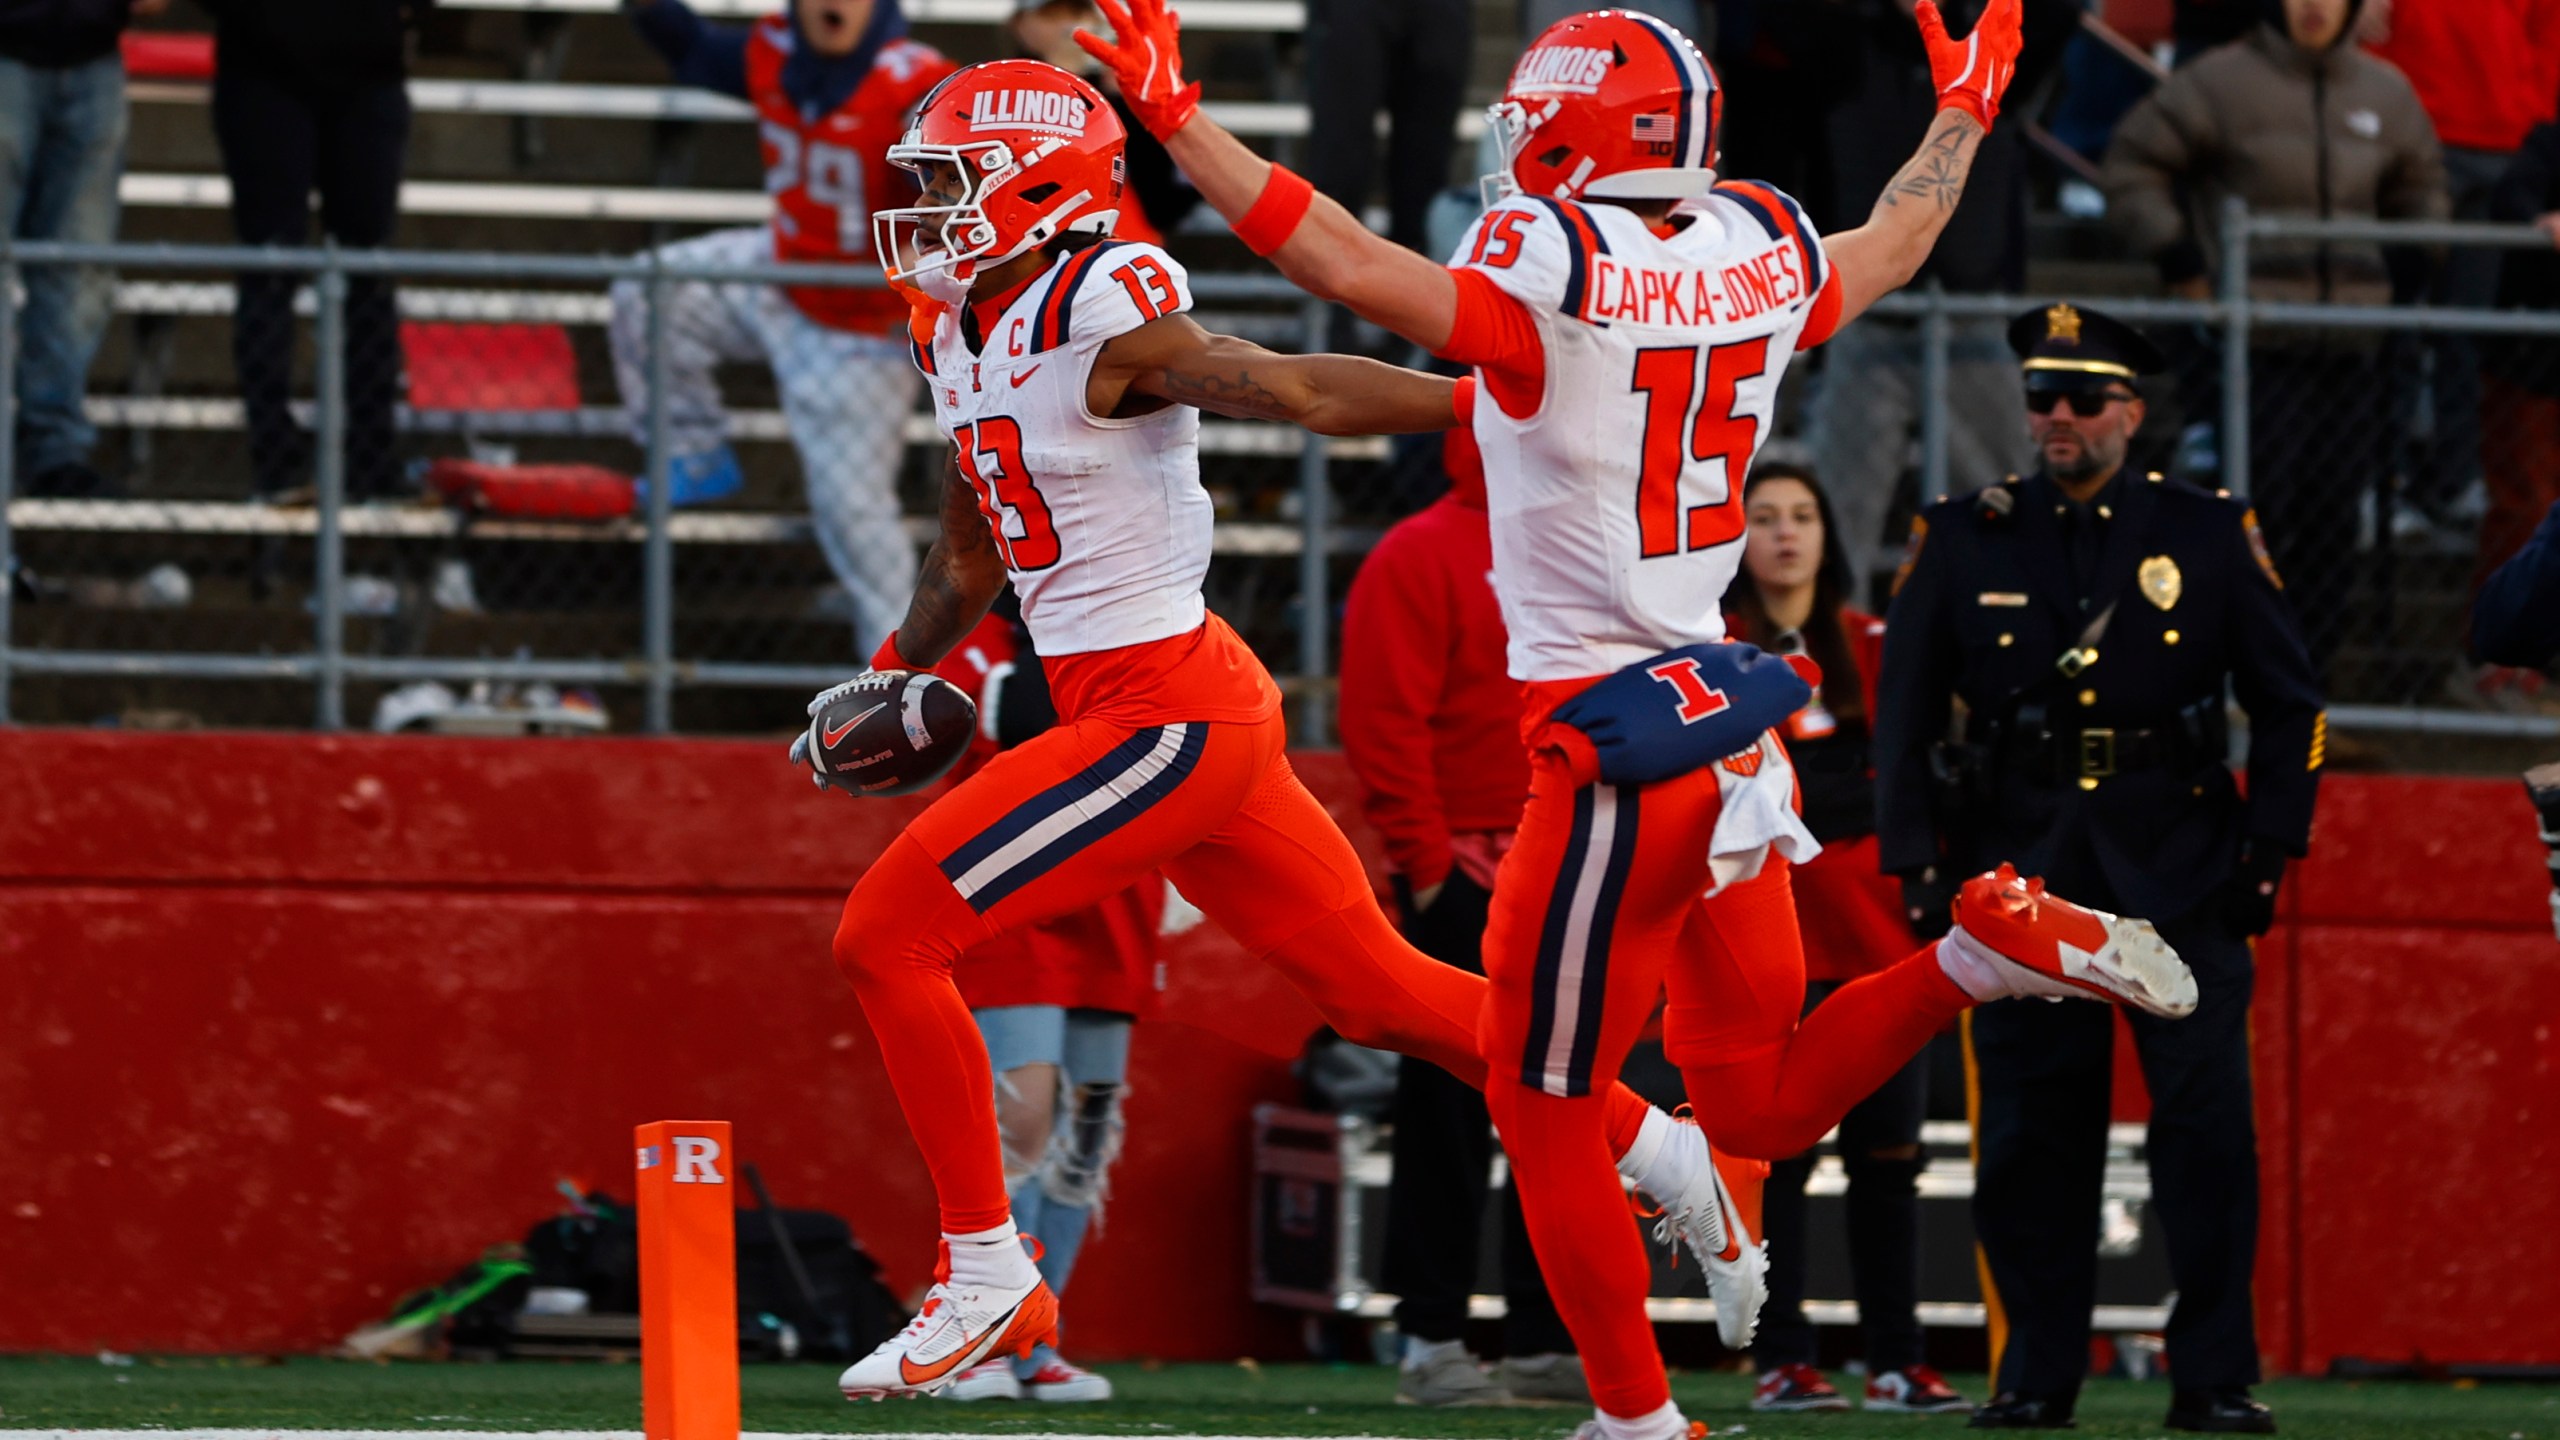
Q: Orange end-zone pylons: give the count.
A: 1